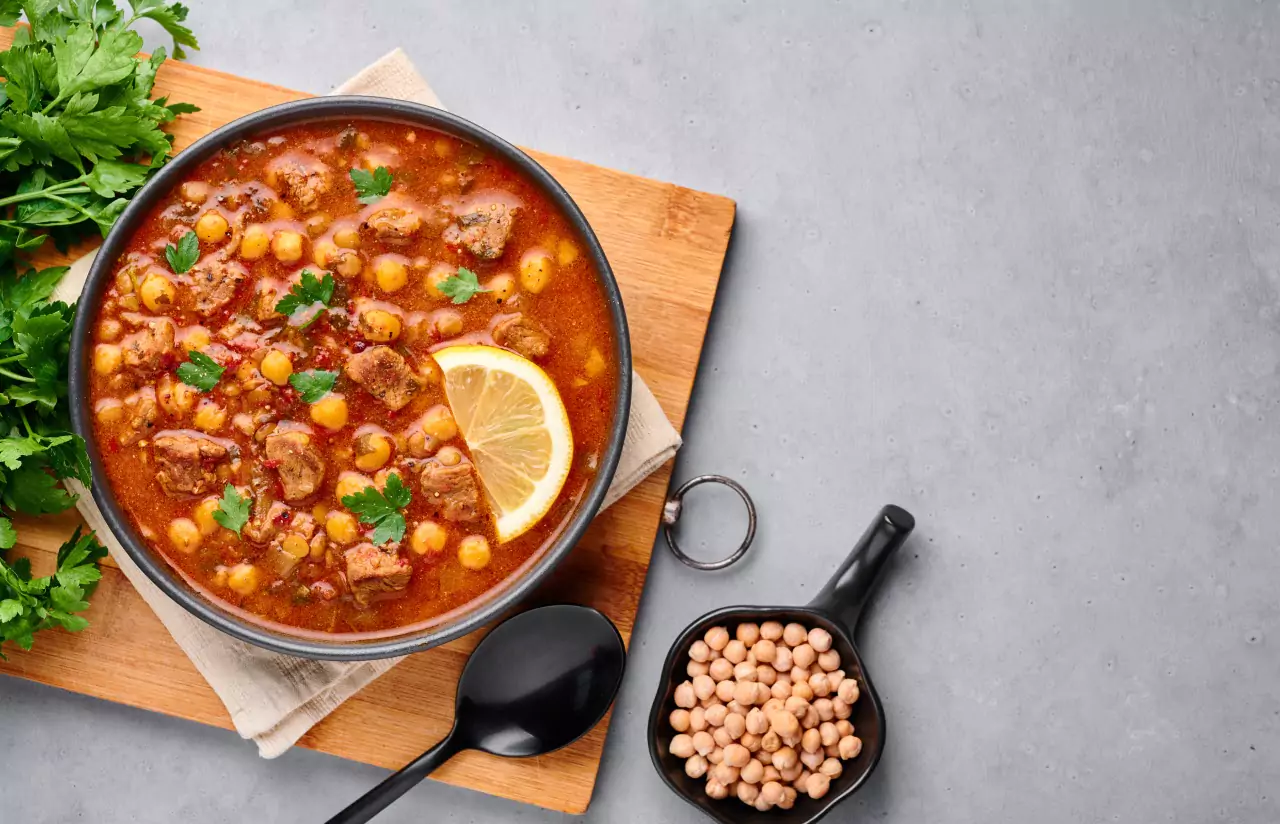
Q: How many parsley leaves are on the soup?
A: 8